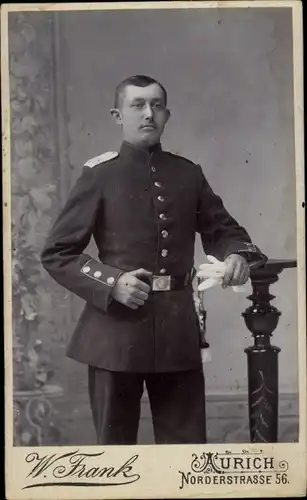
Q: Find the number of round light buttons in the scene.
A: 10